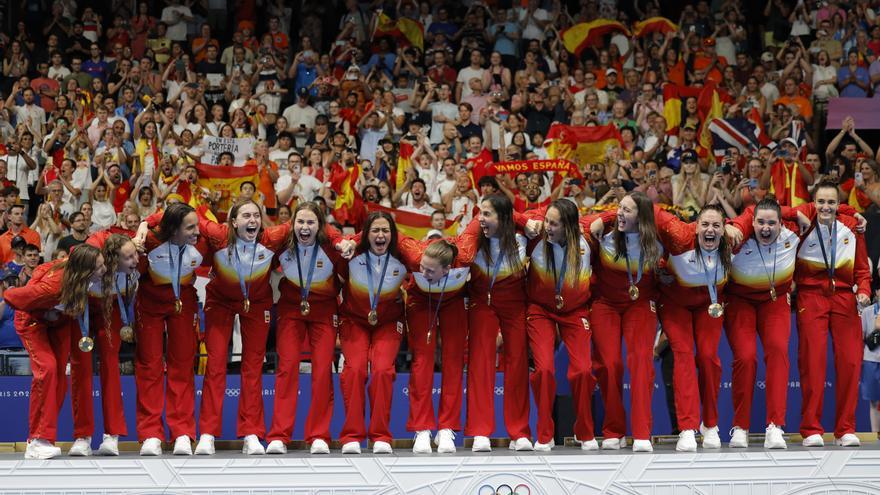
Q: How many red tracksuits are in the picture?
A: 13